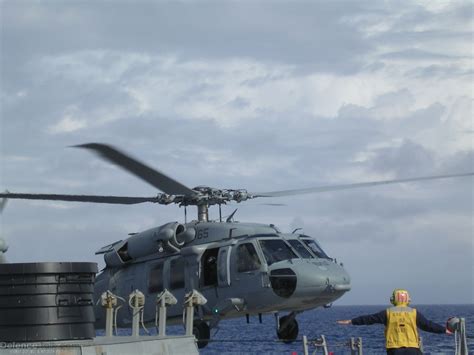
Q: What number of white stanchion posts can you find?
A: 4